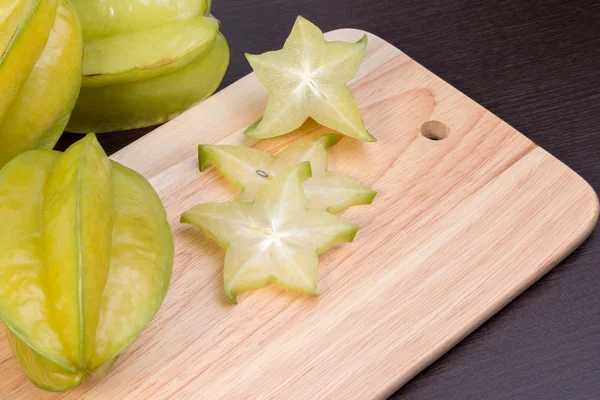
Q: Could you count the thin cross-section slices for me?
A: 3